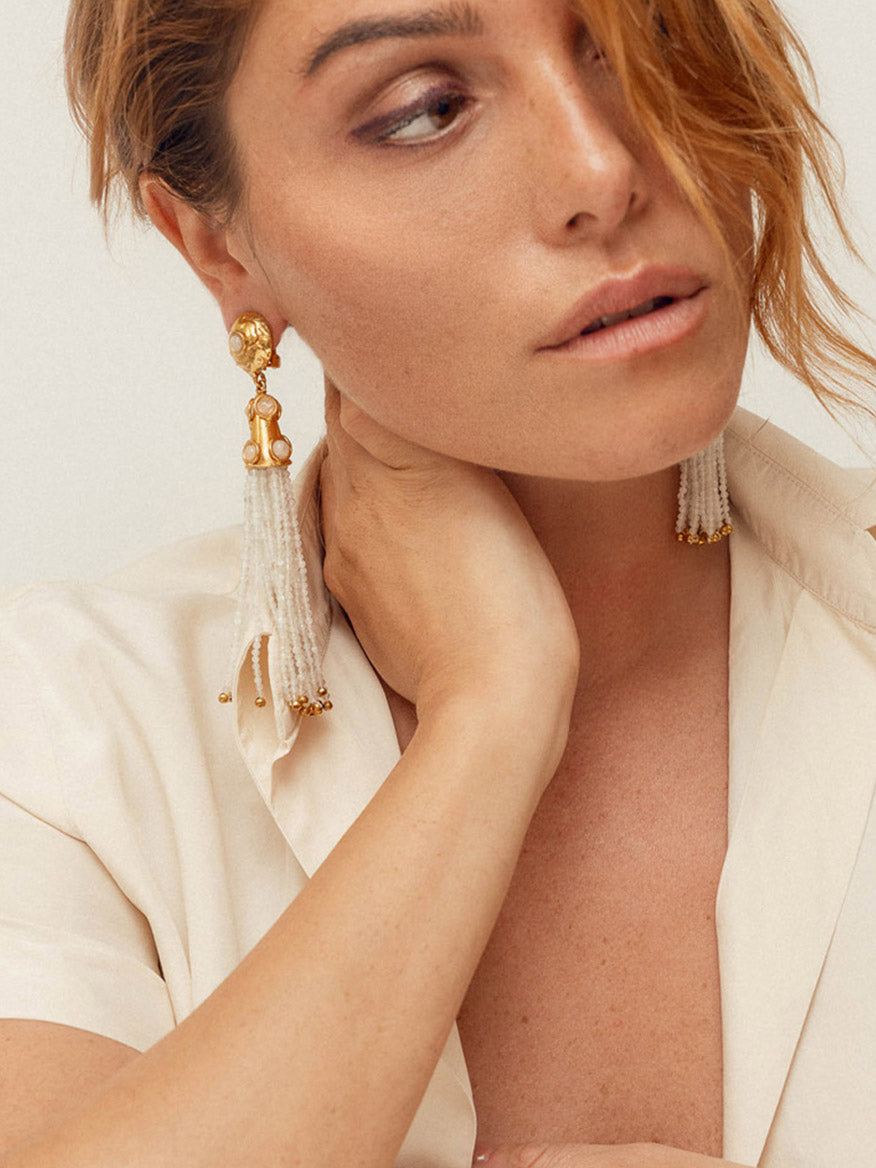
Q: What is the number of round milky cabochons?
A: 4